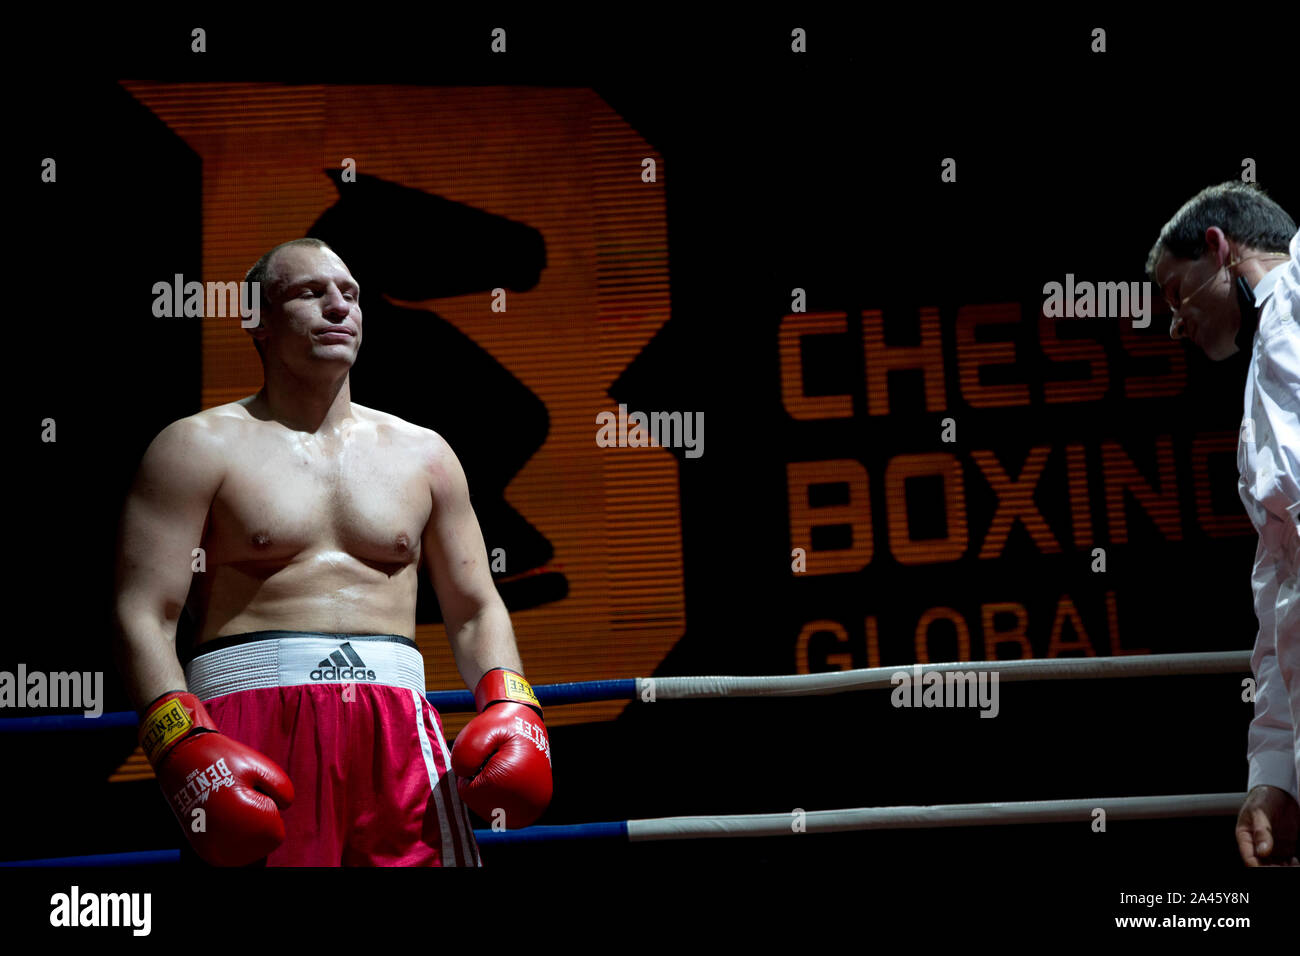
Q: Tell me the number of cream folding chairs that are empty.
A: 0